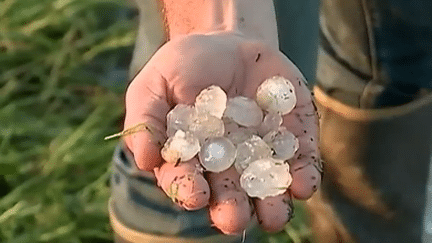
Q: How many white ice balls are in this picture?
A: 12